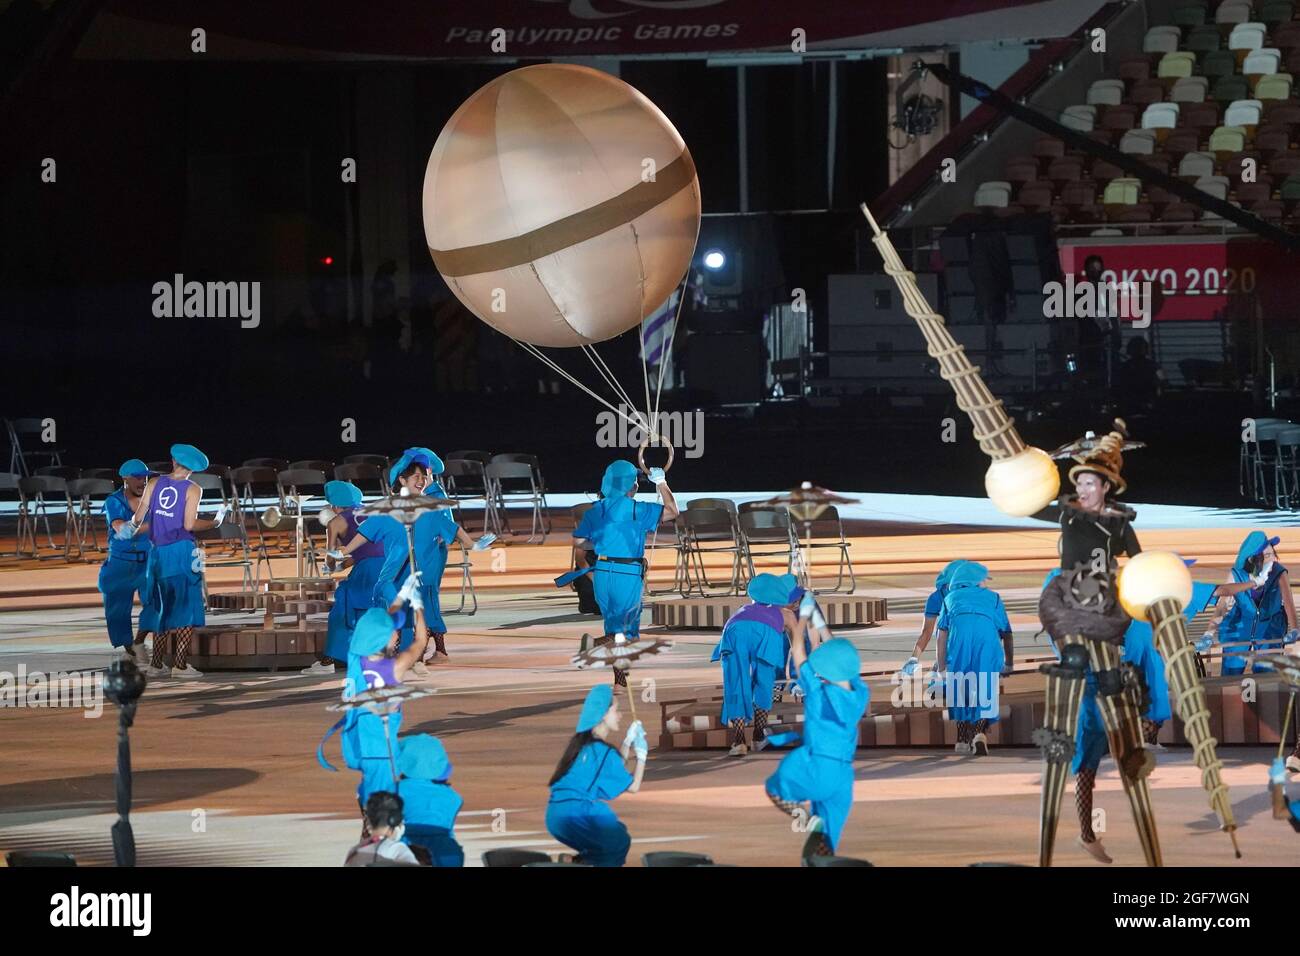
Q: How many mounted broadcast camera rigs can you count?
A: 1